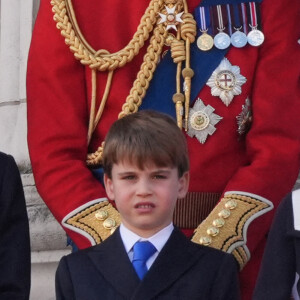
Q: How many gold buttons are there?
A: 8